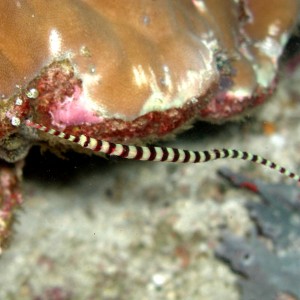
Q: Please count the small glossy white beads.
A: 3